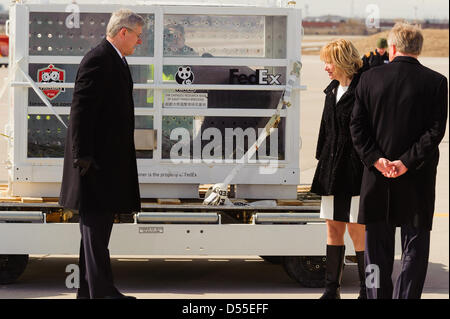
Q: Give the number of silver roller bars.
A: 3